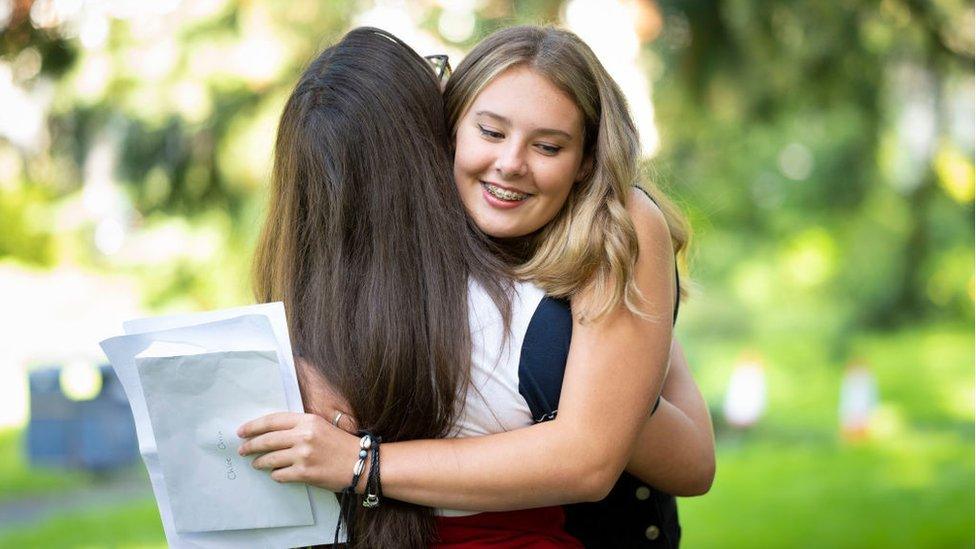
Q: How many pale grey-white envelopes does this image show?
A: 1